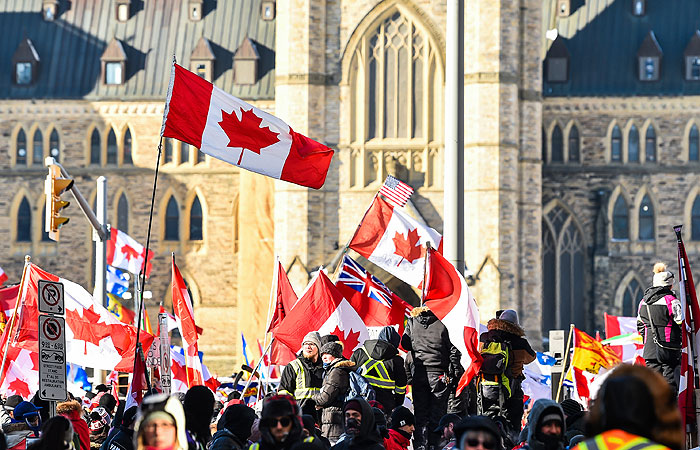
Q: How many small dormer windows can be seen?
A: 13